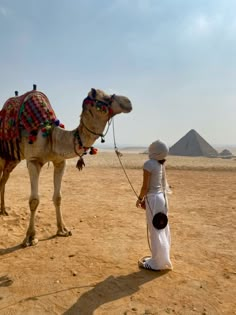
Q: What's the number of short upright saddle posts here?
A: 2